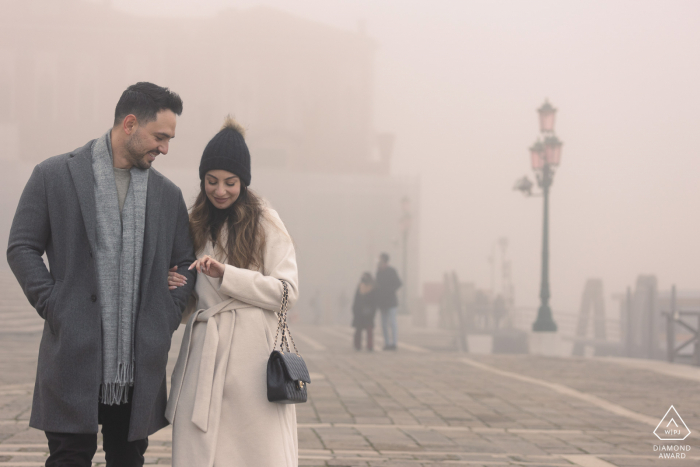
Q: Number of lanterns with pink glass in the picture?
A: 3